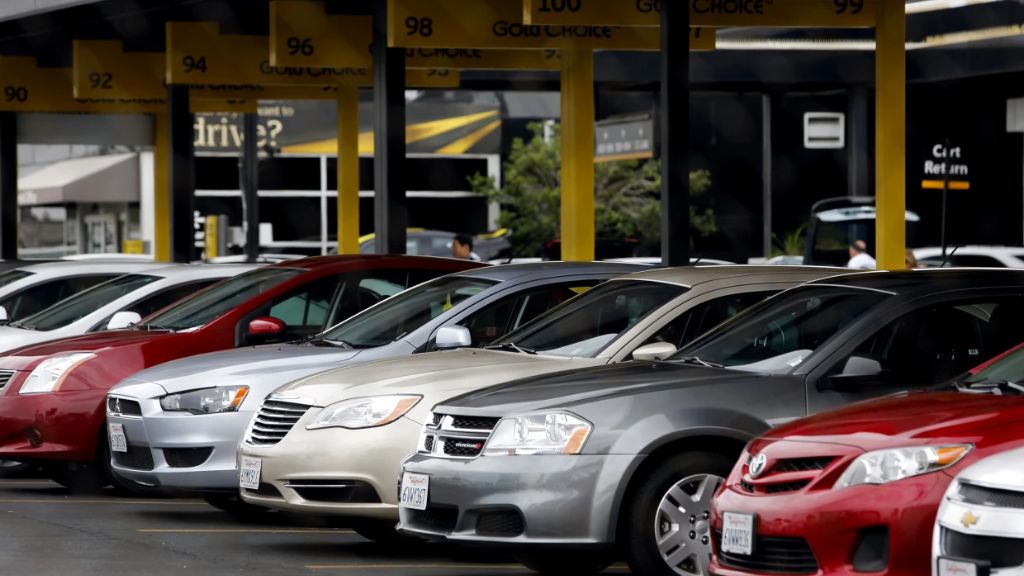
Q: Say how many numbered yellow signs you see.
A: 6